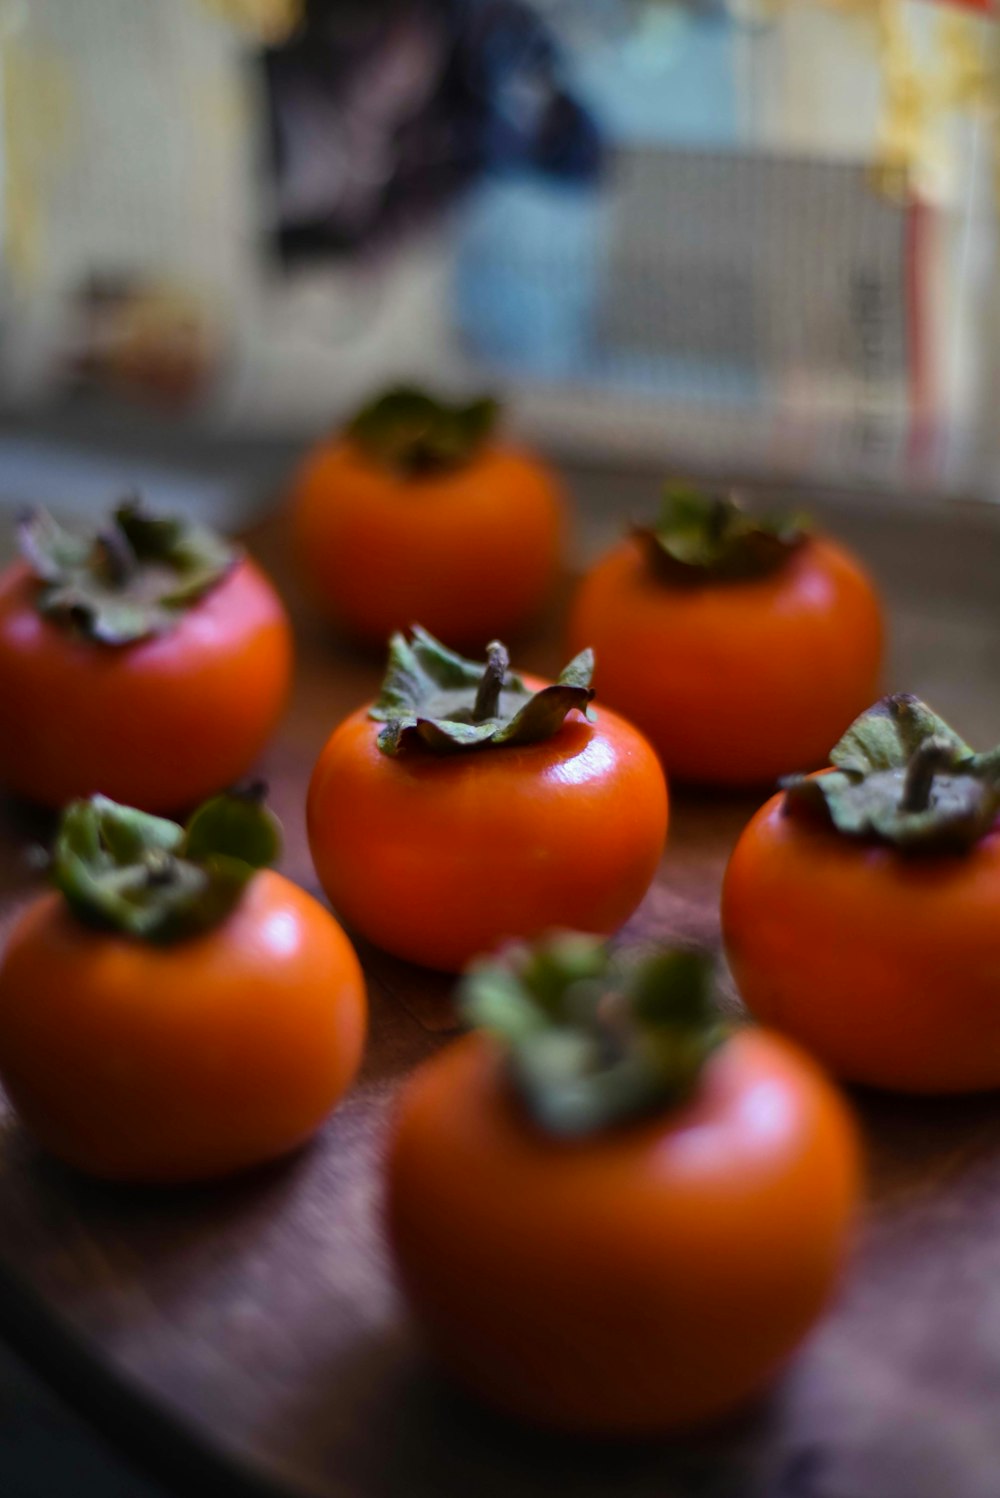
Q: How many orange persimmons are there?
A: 7